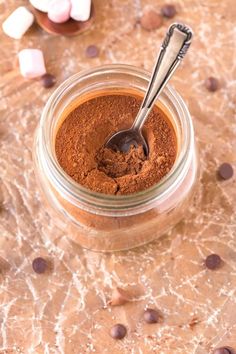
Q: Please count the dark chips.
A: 10